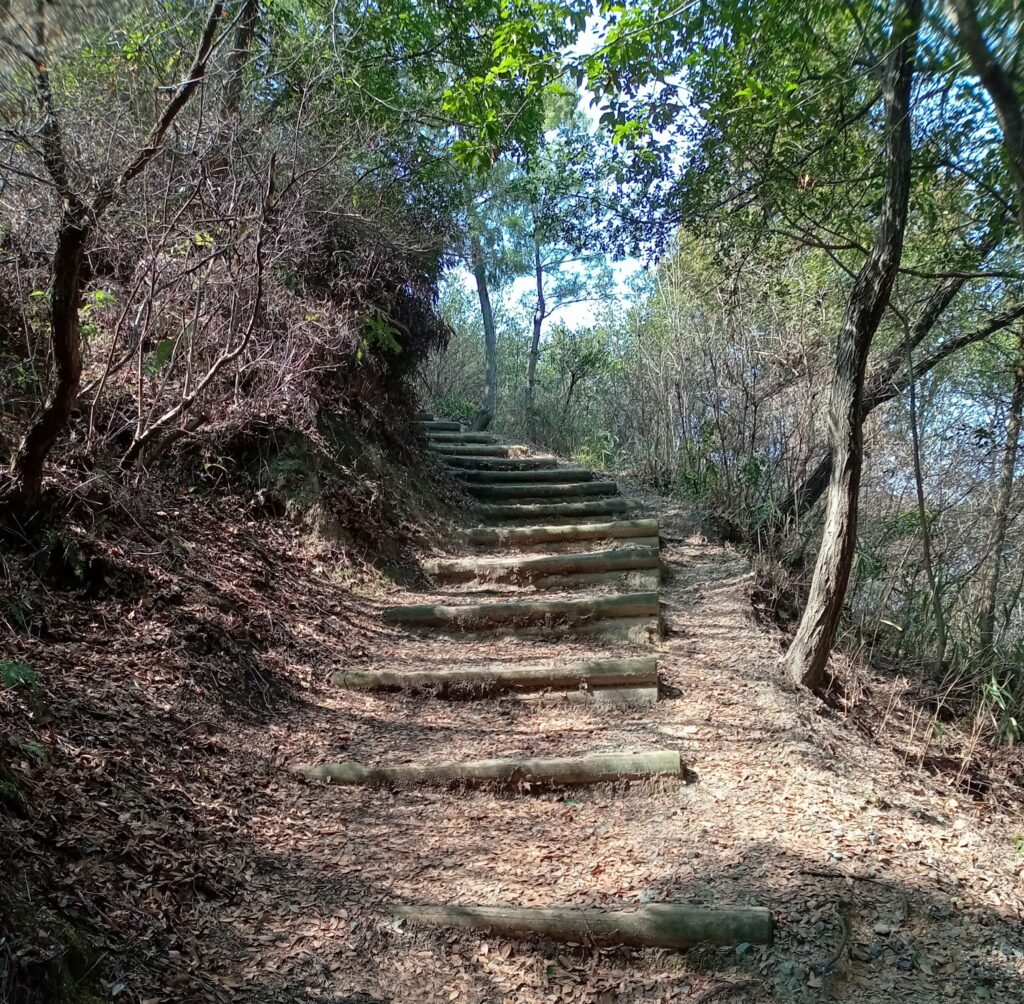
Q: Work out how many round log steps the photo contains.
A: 14